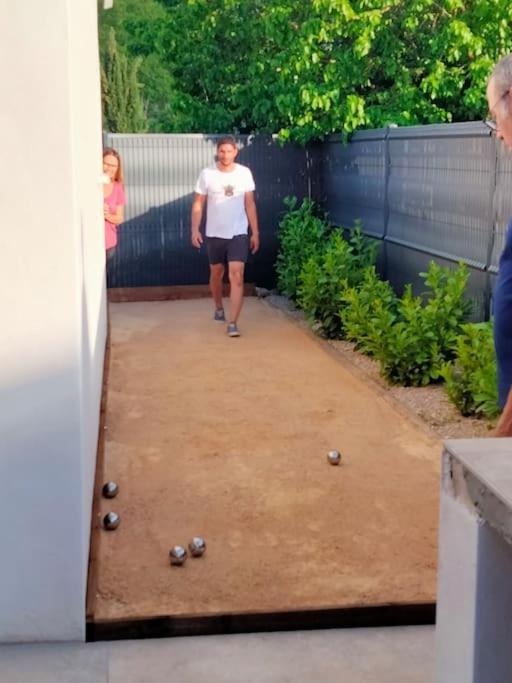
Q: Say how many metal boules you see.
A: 5